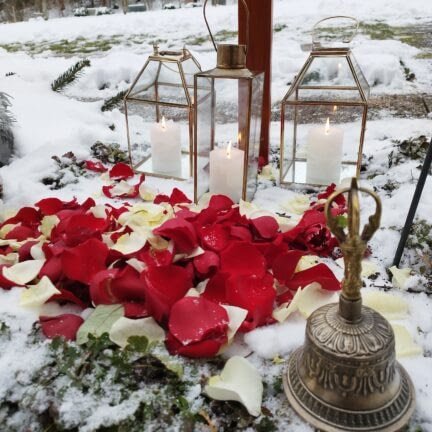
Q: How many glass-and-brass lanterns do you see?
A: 3